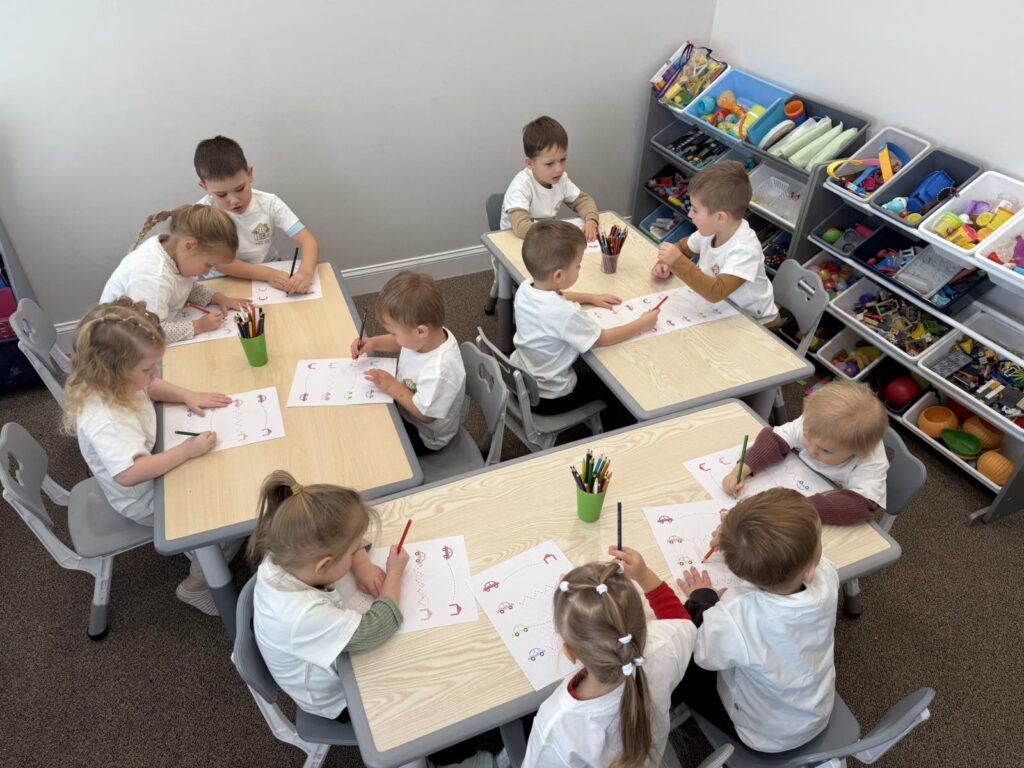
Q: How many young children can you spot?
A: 11